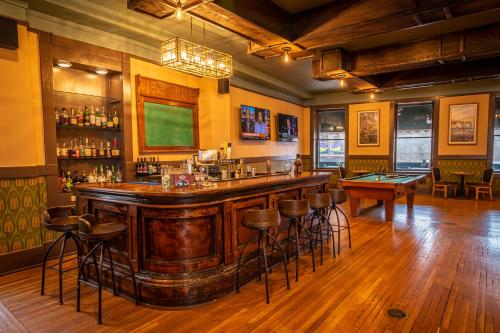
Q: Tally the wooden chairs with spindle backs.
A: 0